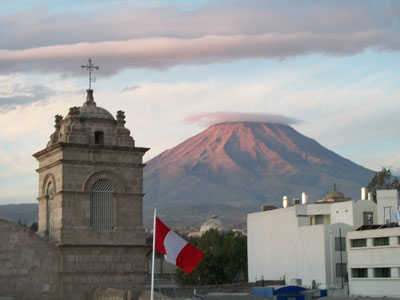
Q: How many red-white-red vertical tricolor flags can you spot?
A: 1